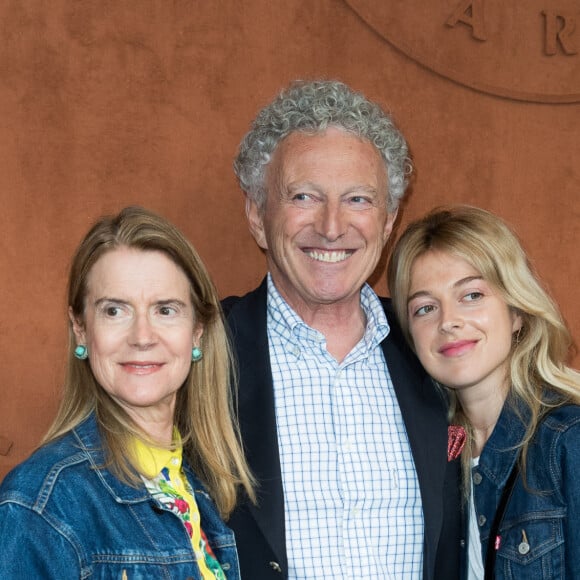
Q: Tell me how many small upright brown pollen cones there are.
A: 0